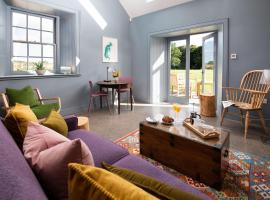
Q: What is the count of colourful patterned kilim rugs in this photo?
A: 1